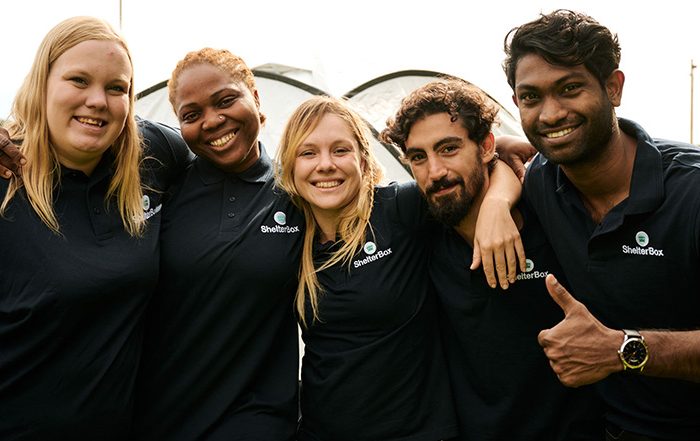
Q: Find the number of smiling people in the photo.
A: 5